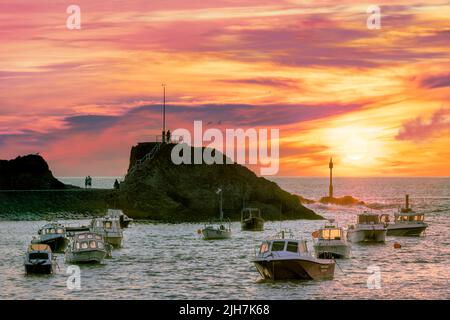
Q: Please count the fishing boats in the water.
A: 11